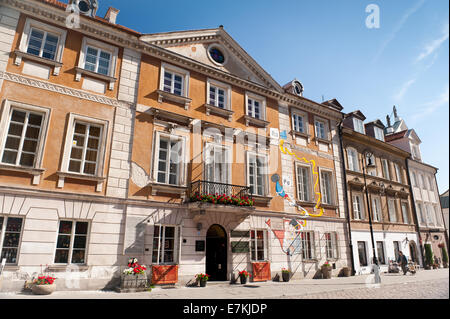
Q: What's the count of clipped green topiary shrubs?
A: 2